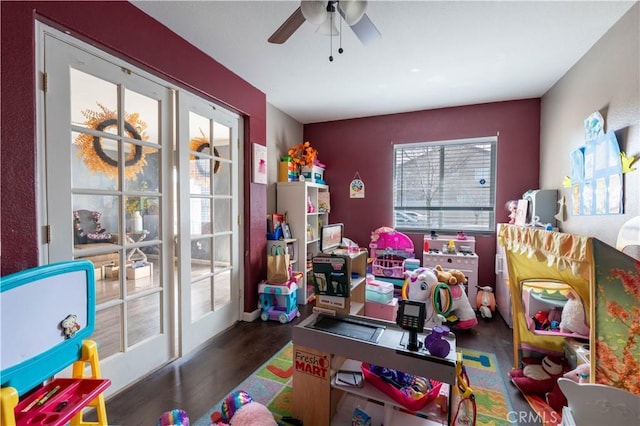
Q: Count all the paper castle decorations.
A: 1